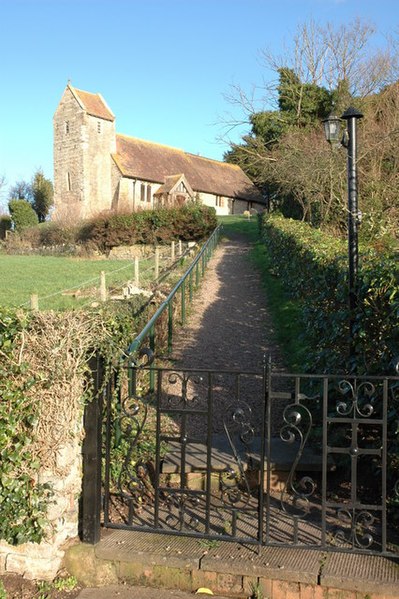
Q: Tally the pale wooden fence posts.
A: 6